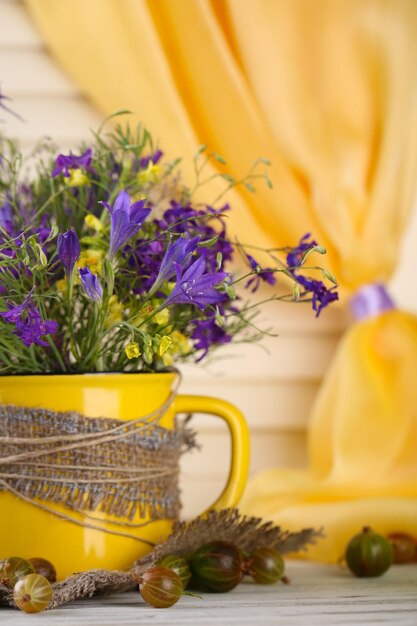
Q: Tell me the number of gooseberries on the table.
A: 9